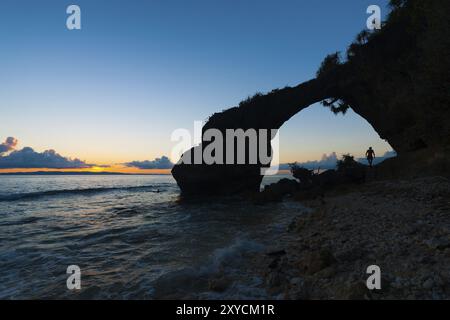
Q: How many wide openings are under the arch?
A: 1